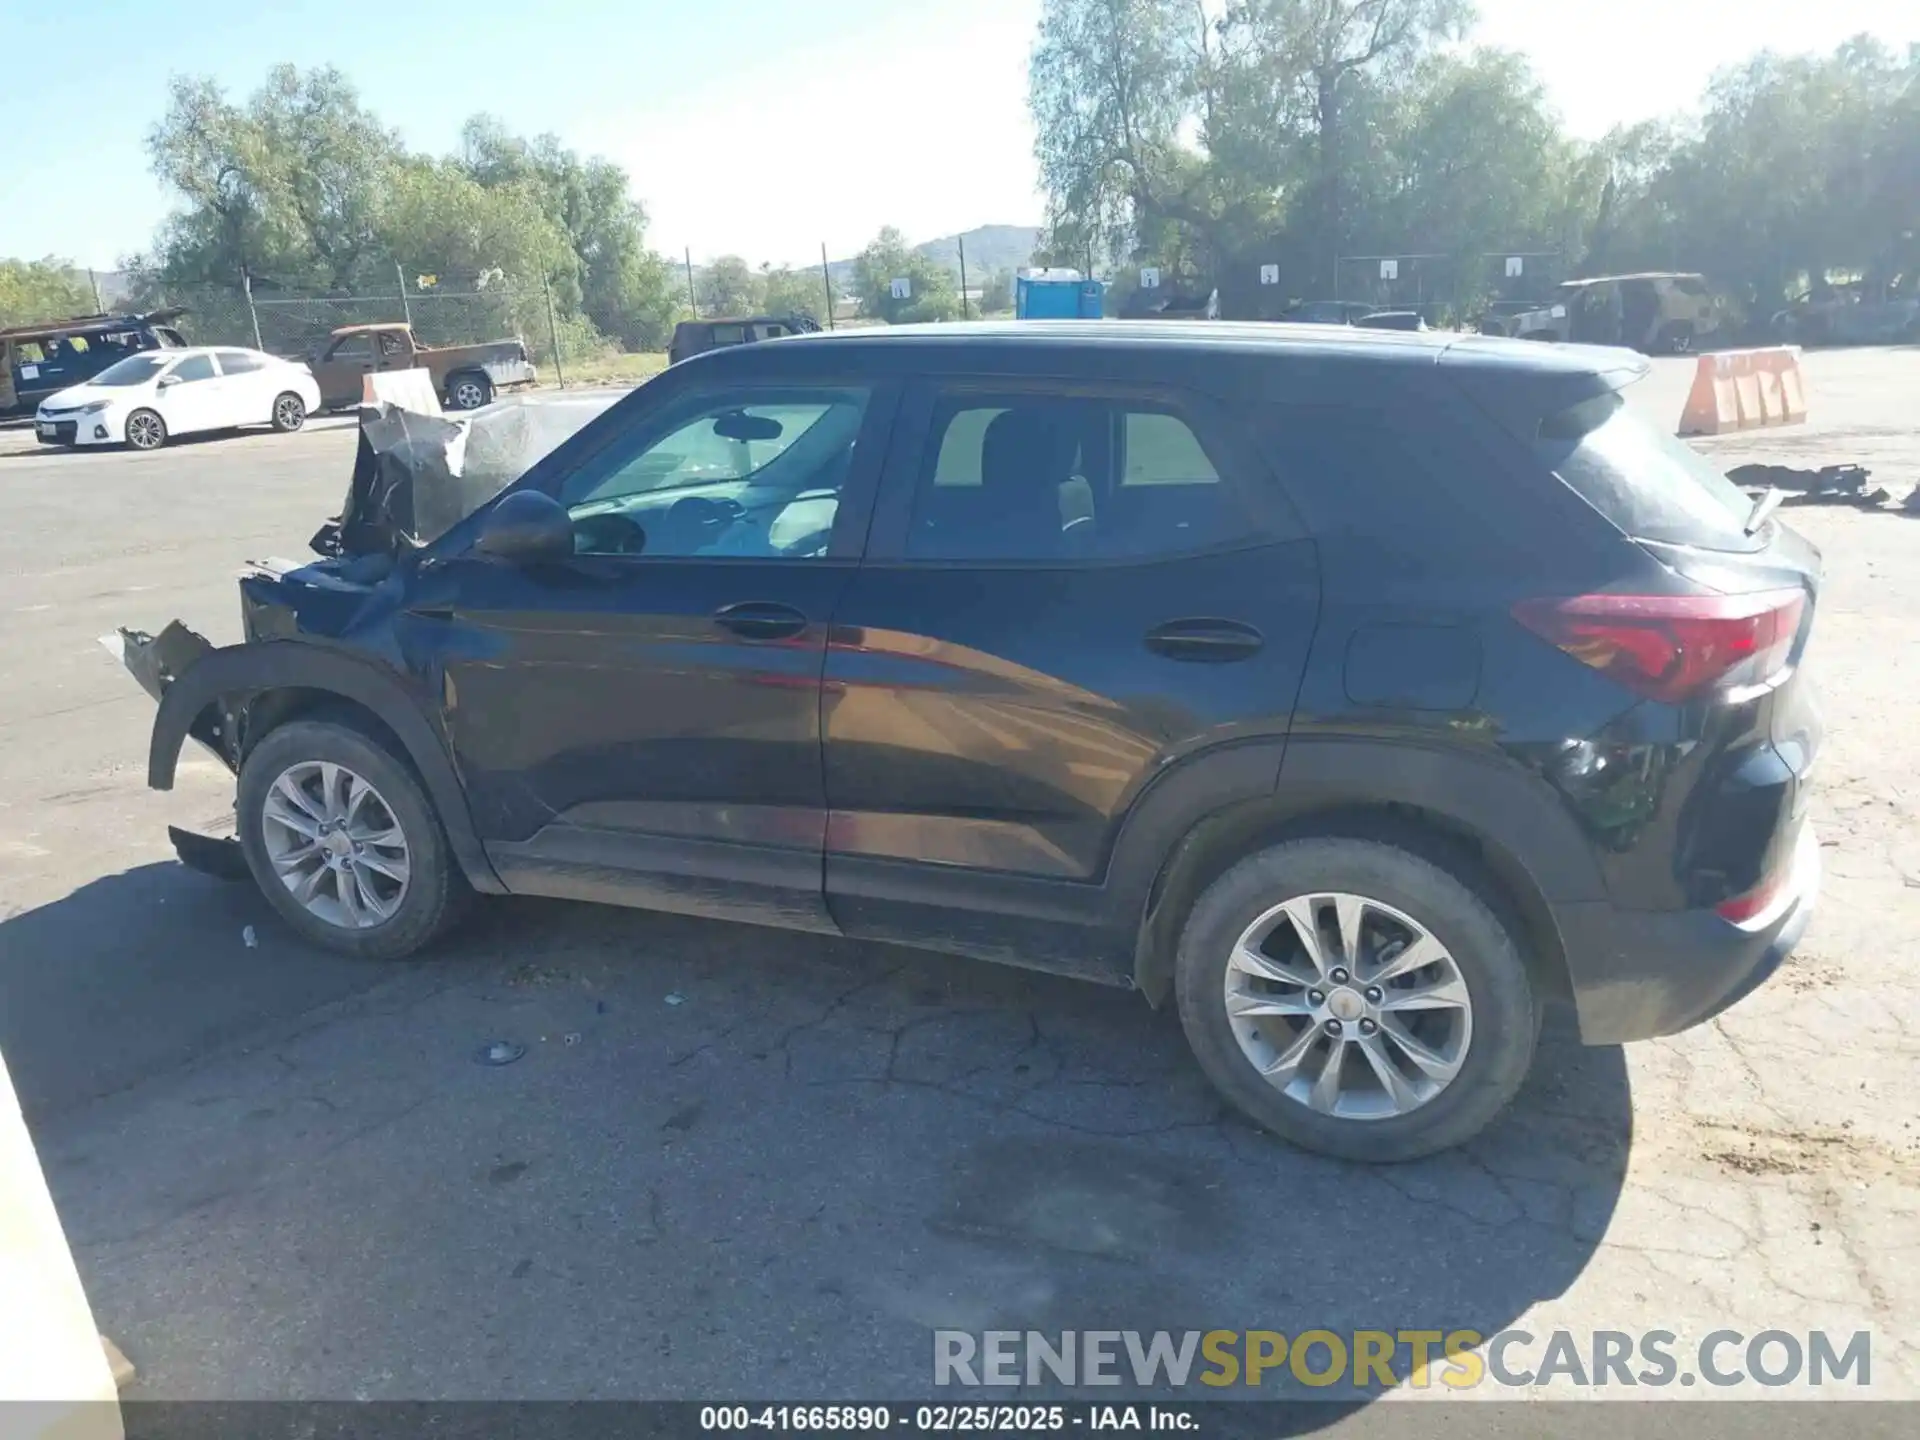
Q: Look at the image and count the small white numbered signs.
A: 5